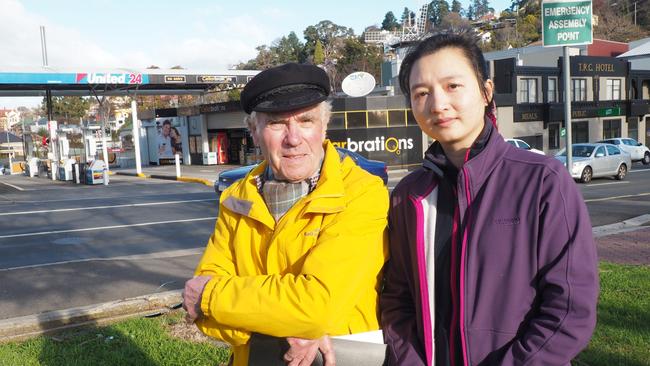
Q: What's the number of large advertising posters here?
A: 1